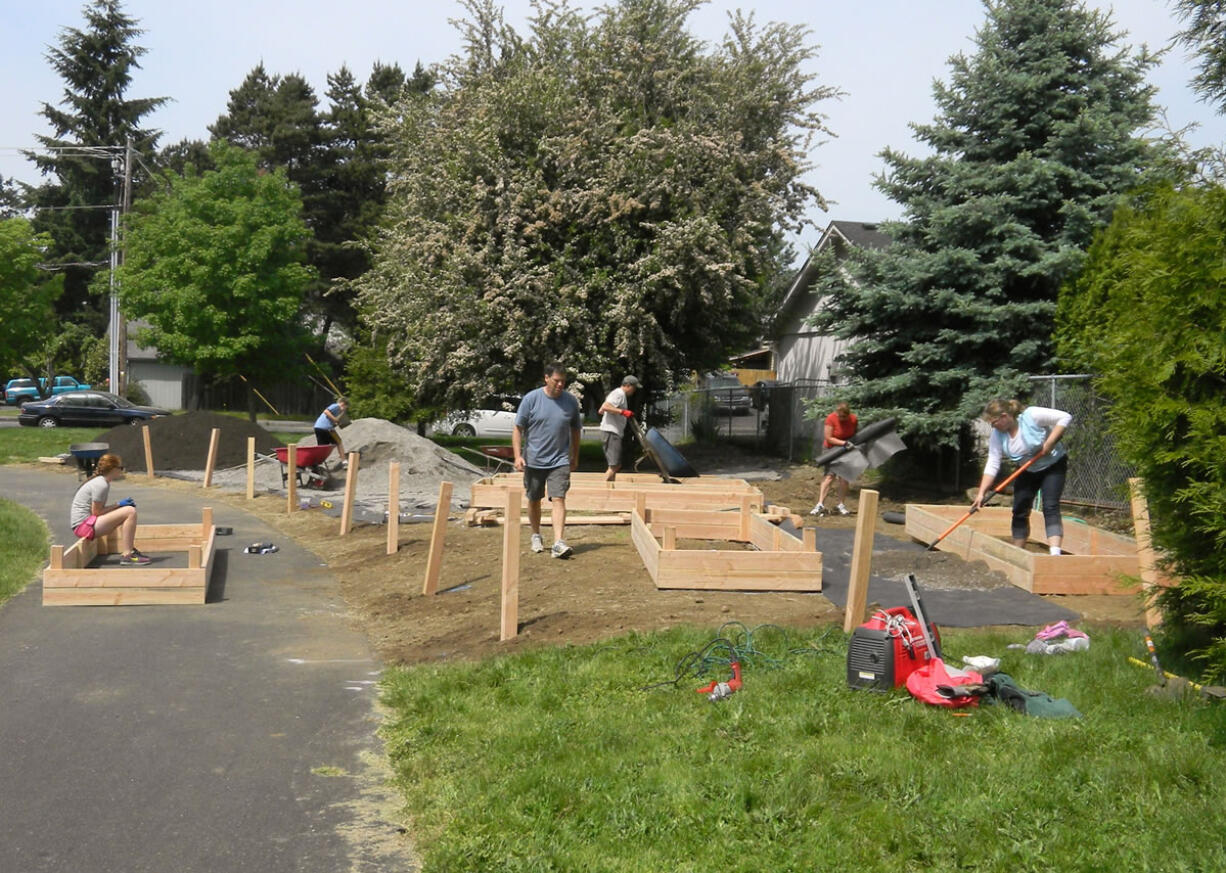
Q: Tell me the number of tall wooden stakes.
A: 10